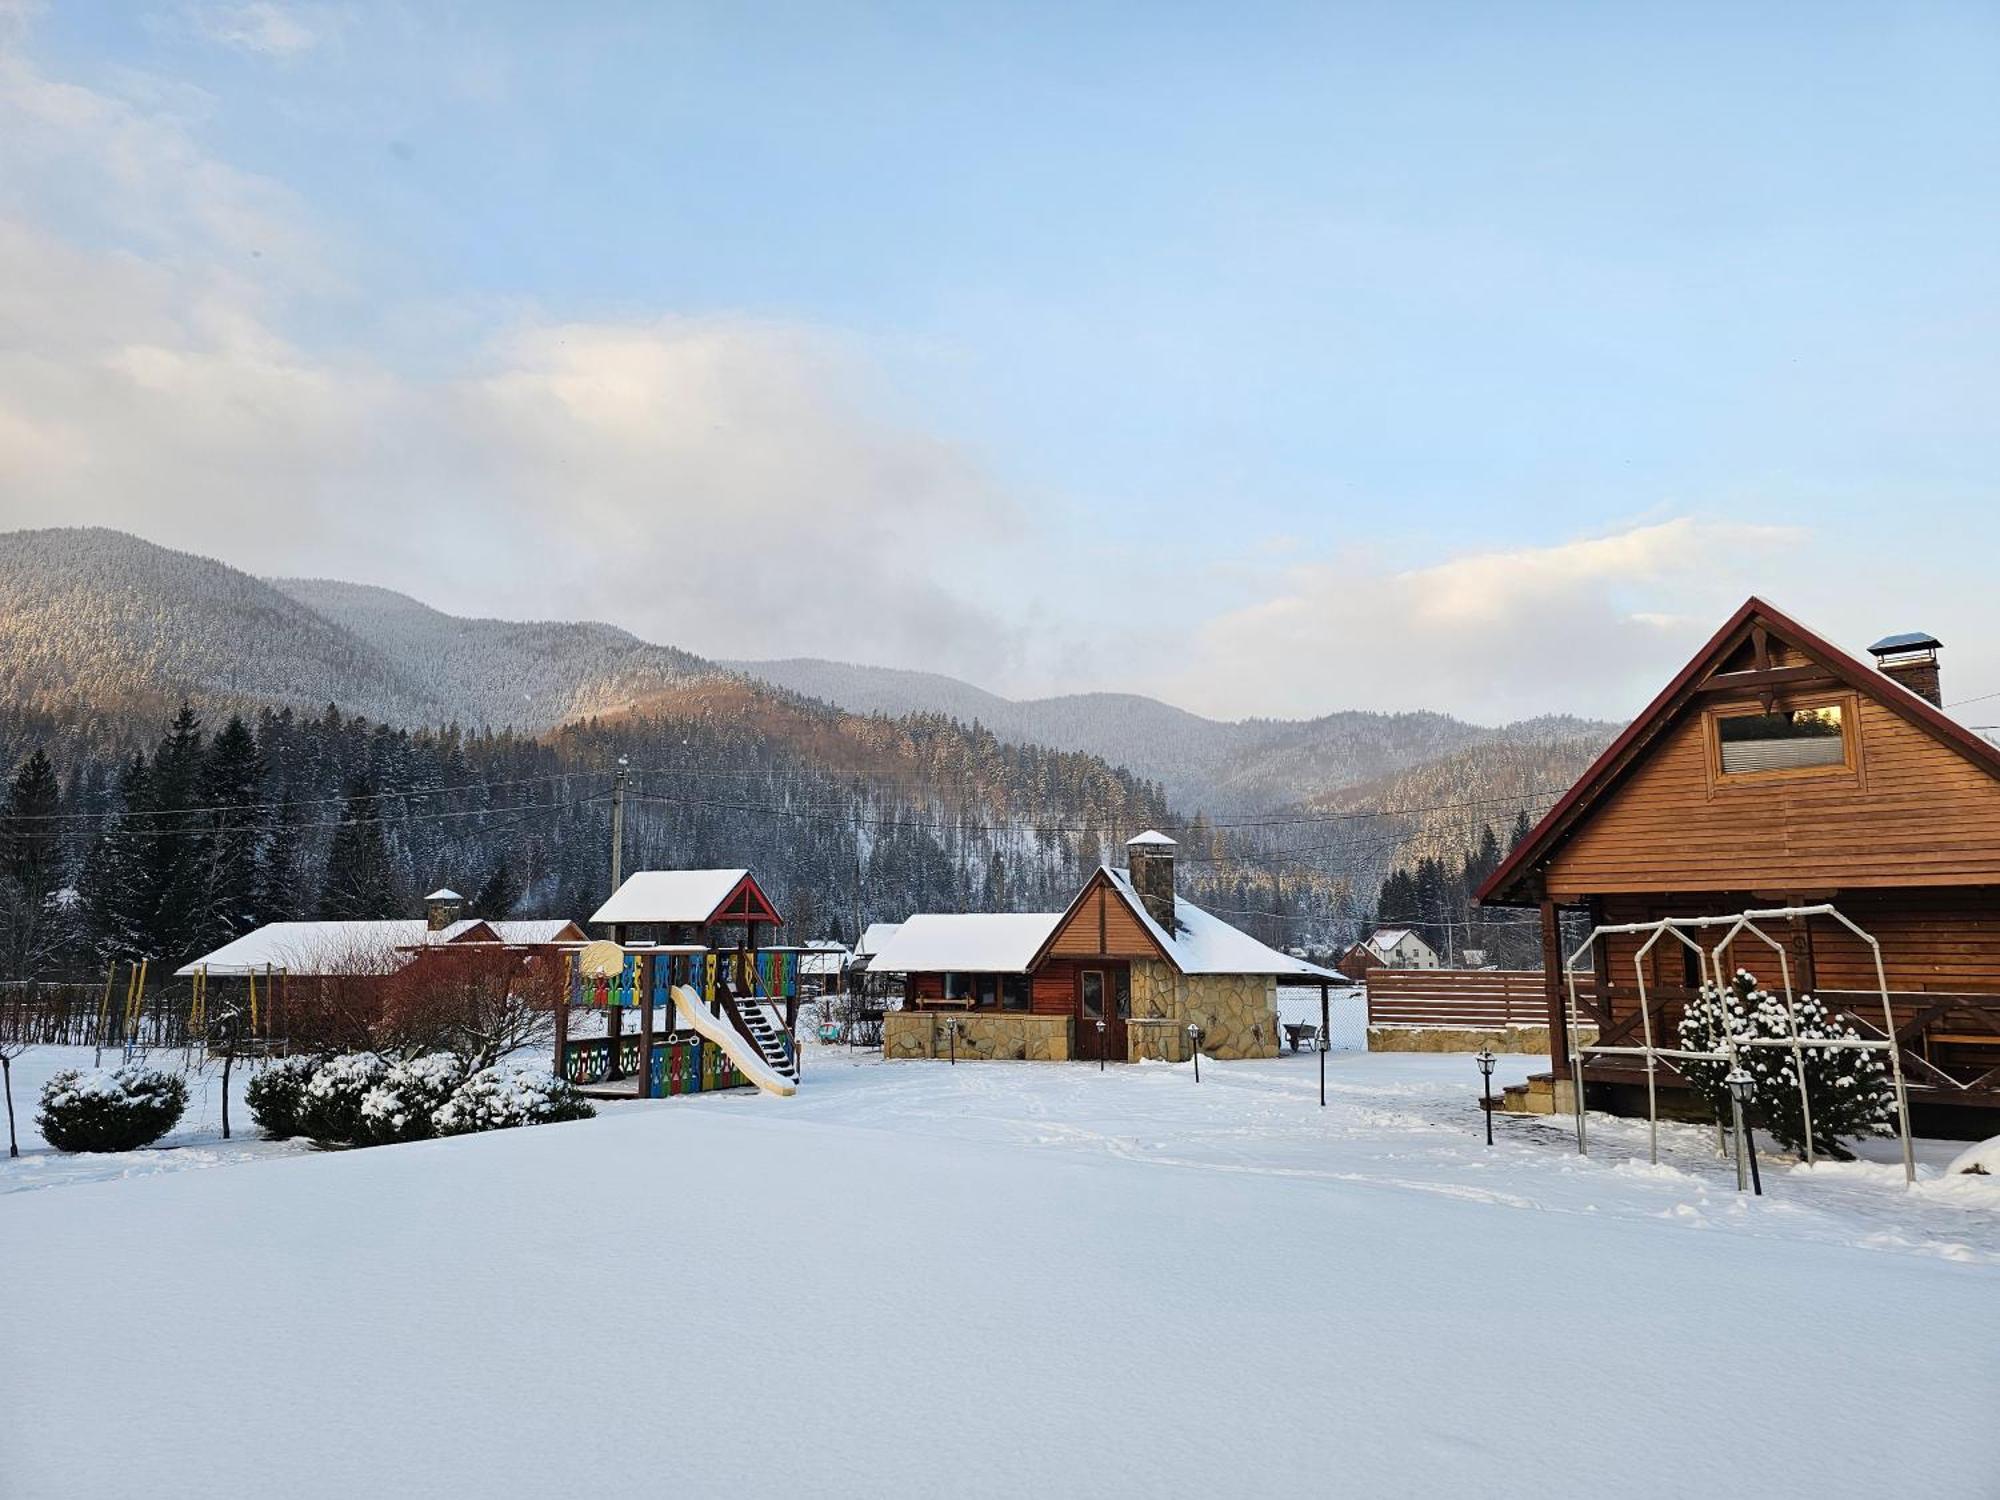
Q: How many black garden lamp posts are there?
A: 6